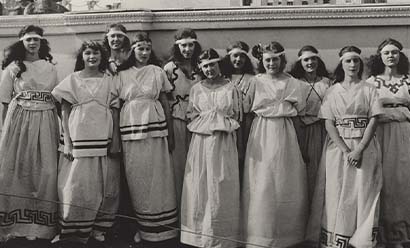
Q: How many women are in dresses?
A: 11